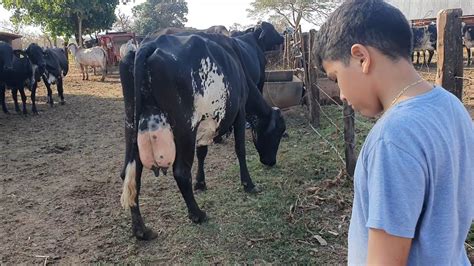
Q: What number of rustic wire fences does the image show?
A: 1